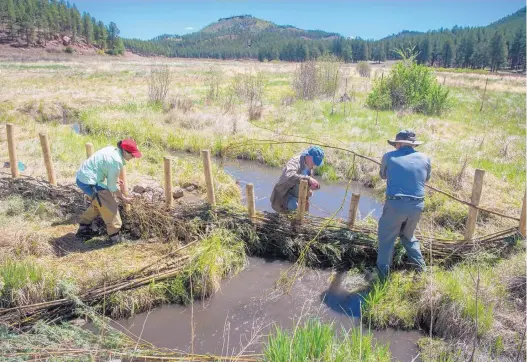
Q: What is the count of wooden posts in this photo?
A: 11